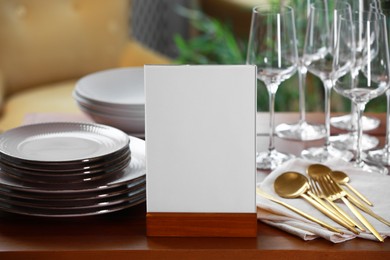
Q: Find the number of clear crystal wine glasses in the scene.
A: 7